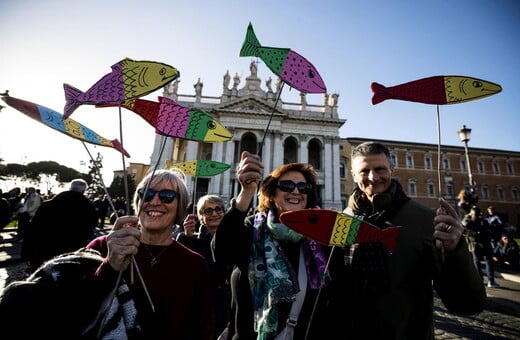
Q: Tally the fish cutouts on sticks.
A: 7